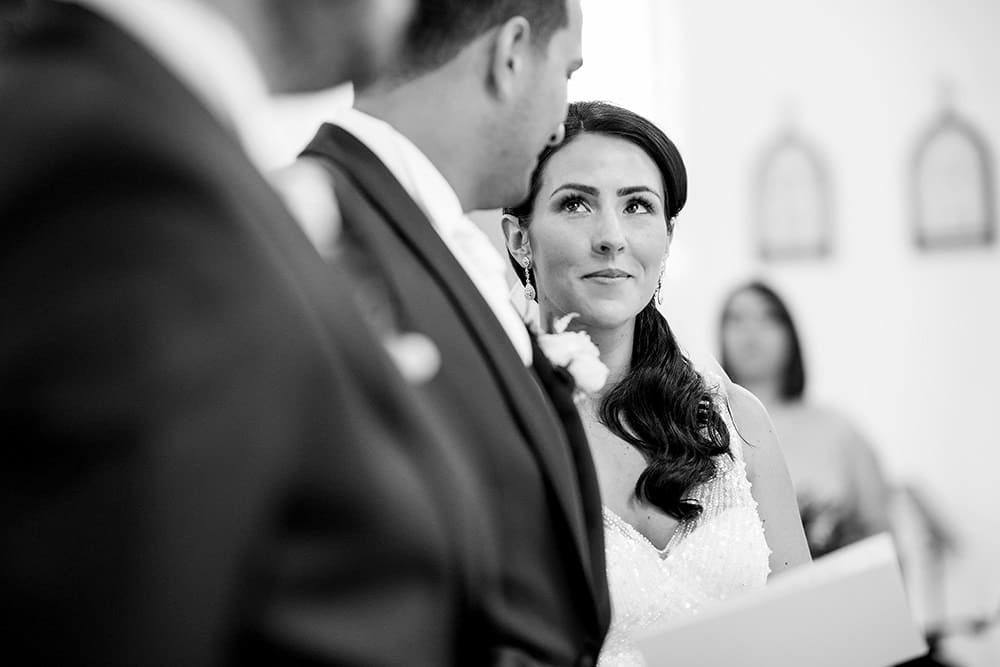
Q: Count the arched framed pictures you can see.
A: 2